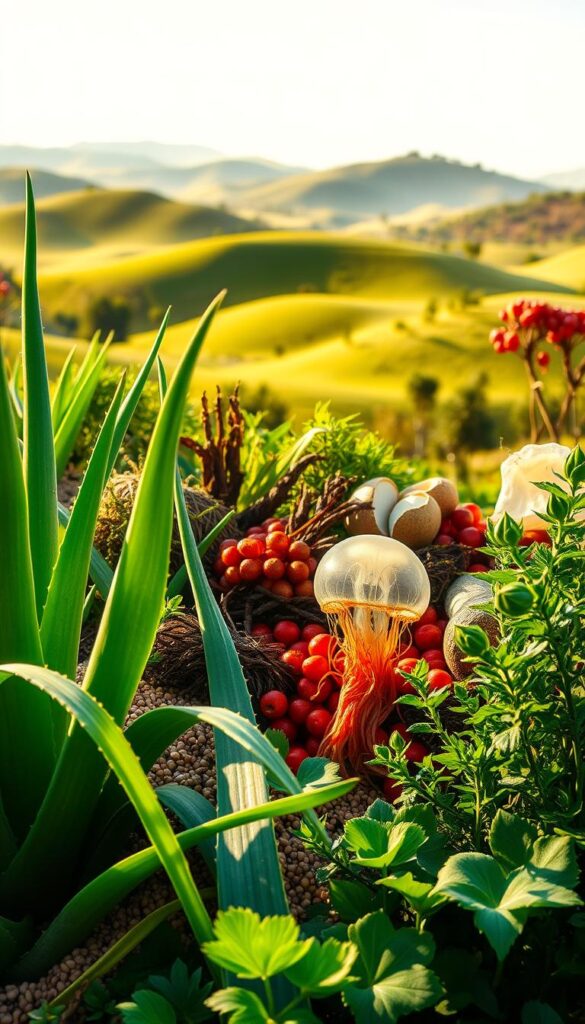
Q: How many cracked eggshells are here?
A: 3